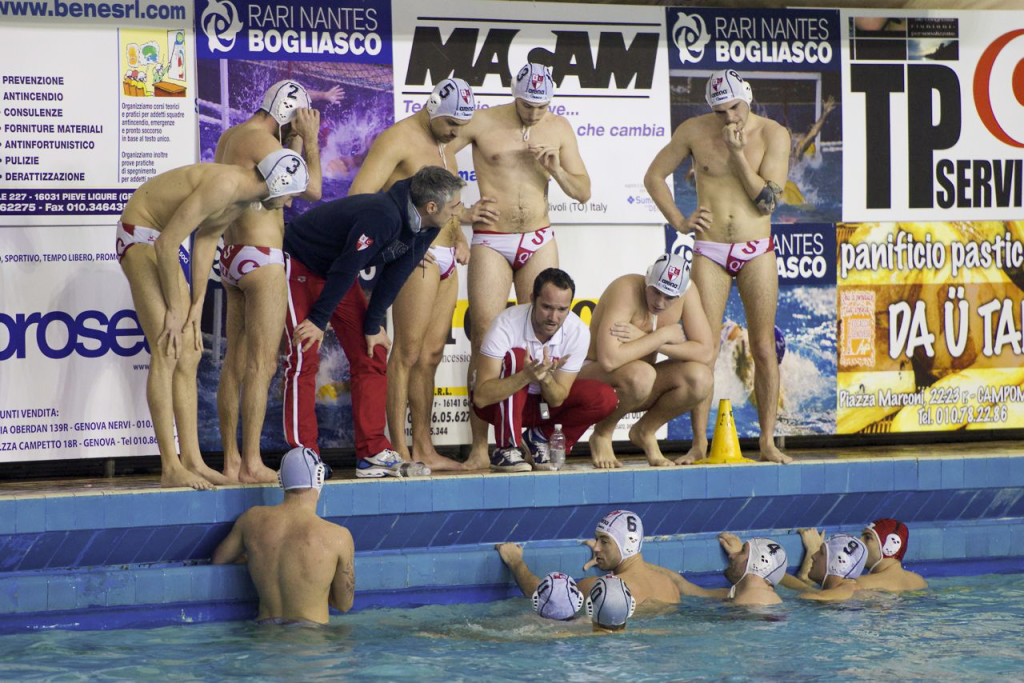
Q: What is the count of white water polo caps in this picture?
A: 12